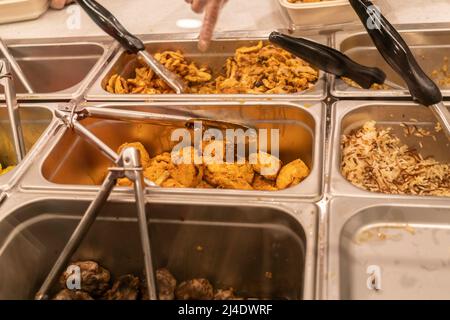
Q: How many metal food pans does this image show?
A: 8